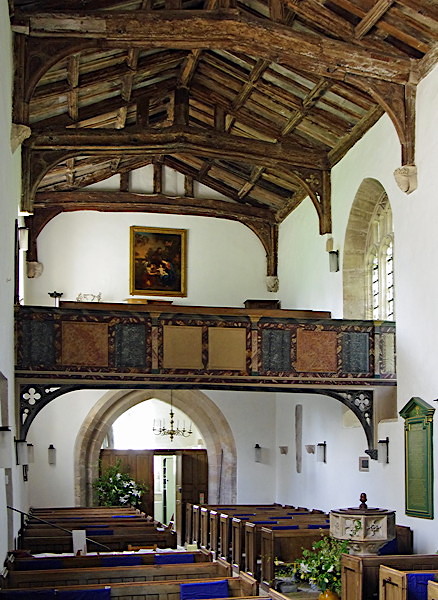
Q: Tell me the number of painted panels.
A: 8